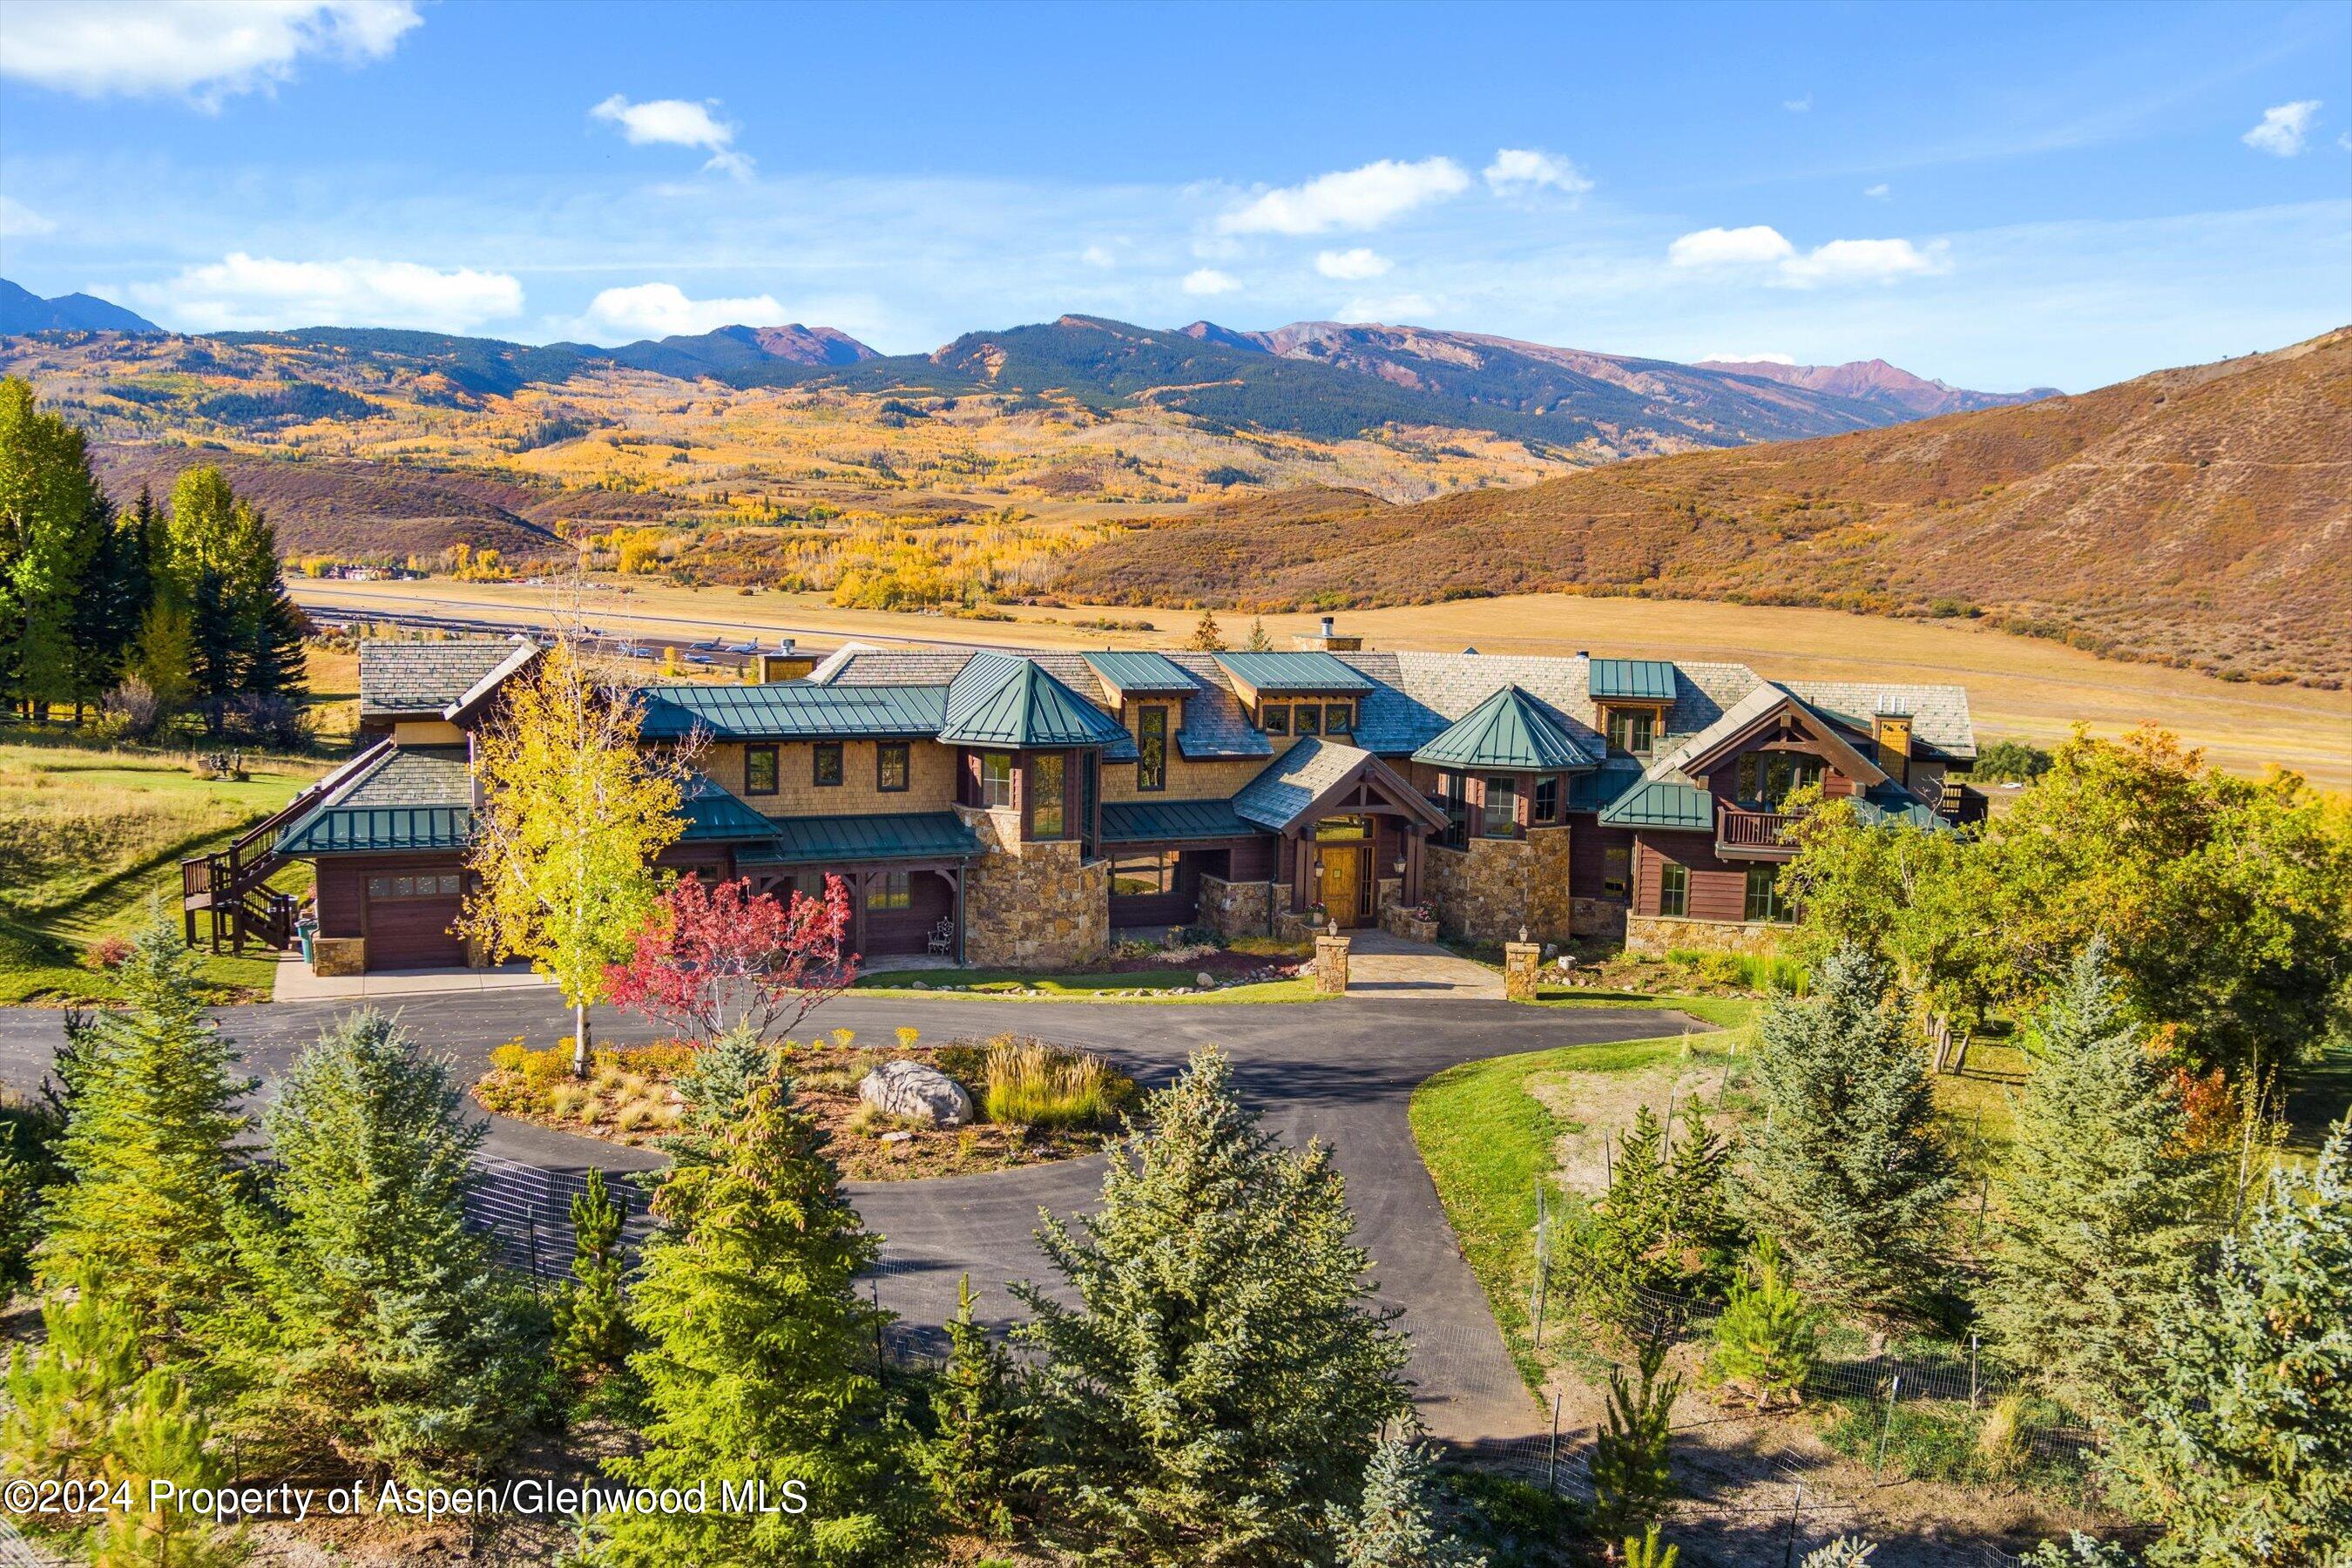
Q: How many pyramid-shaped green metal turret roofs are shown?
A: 2